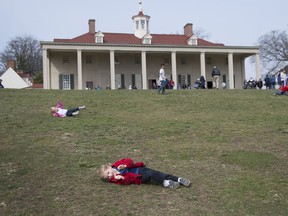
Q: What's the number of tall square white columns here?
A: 8